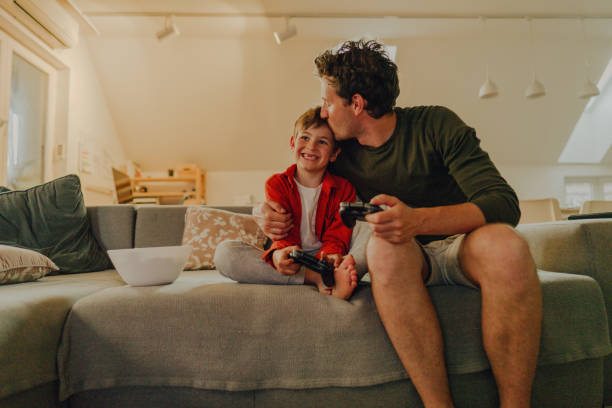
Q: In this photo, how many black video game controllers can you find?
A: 2